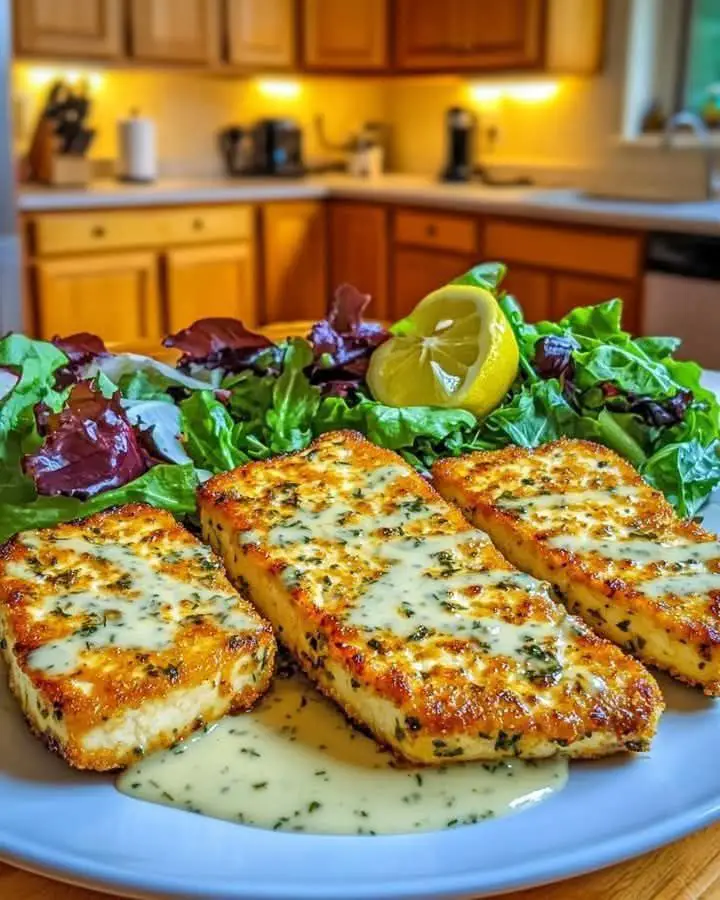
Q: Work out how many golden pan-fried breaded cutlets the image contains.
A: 3